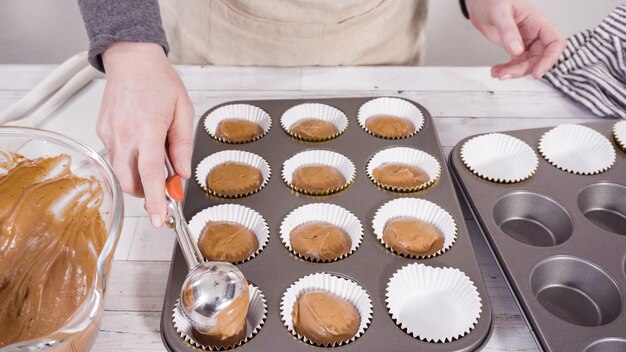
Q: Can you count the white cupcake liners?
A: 15